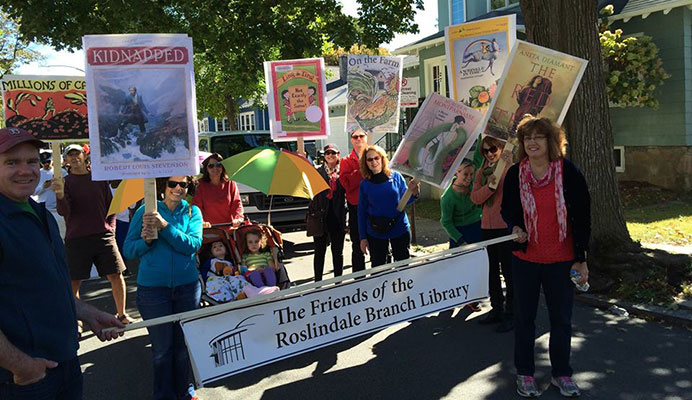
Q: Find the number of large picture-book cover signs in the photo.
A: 7